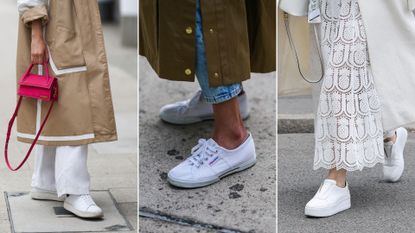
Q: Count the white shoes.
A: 6